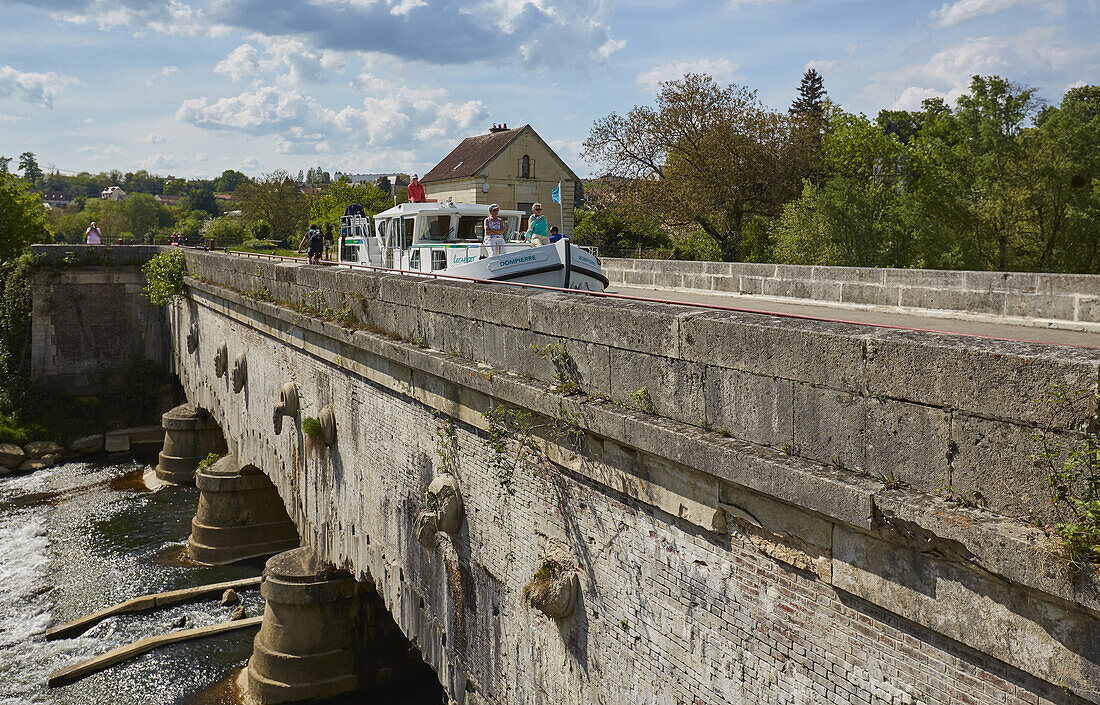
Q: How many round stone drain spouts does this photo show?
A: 7